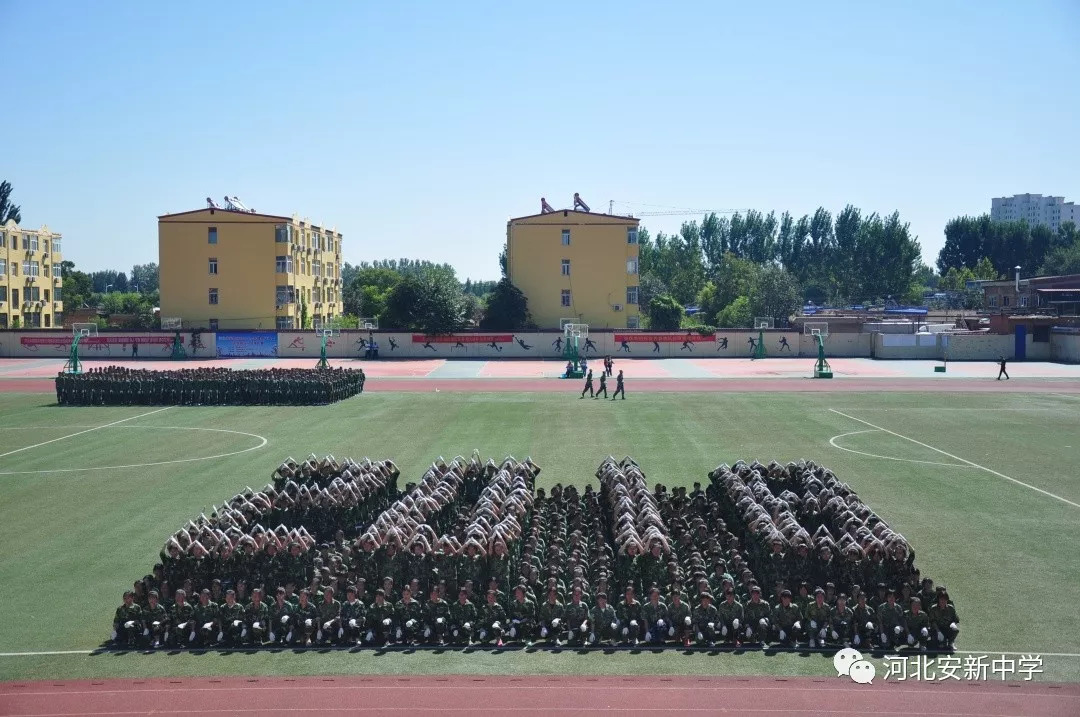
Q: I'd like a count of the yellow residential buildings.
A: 3